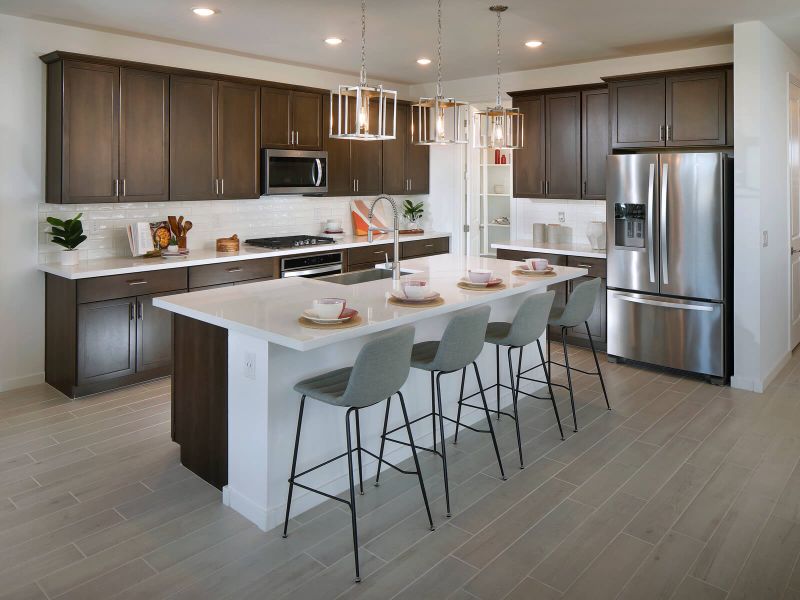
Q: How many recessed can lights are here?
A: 4